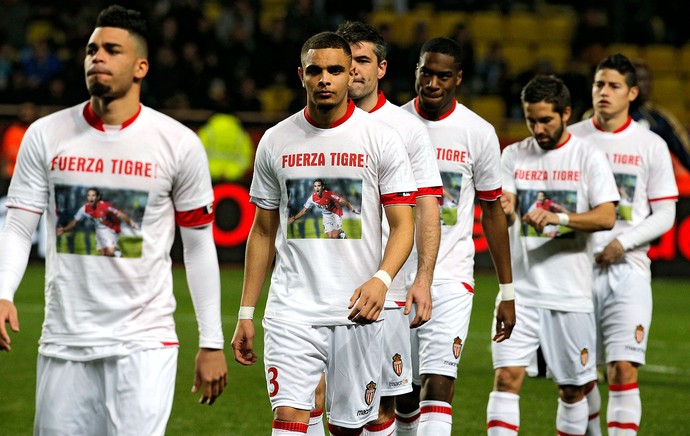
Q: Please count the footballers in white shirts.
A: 6